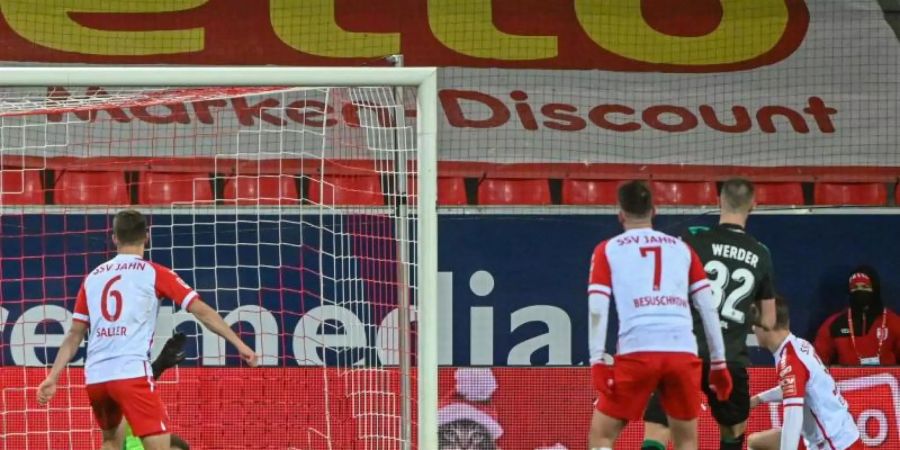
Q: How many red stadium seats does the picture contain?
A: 11